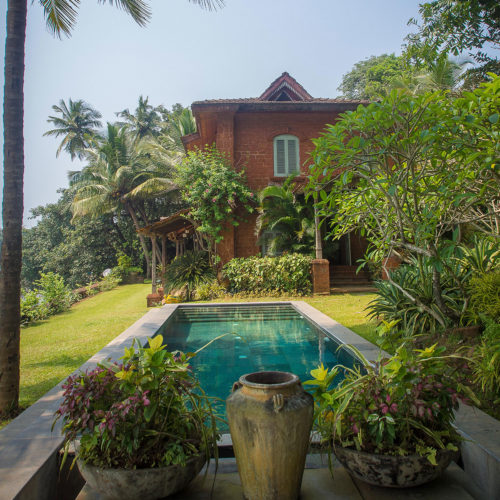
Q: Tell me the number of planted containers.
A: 2